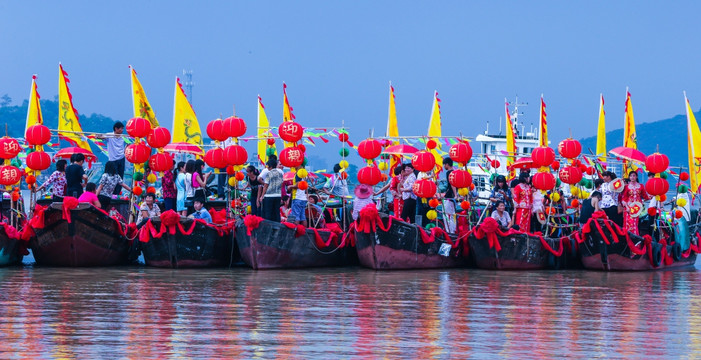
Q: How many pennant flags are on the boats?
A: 13